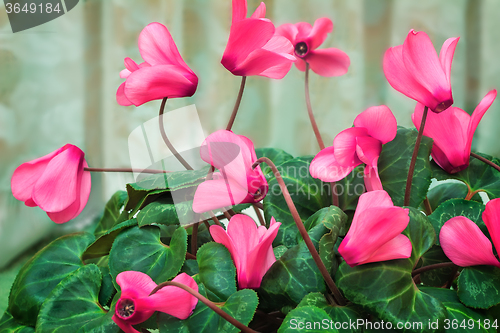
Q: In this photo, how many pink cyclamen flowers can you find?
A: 12